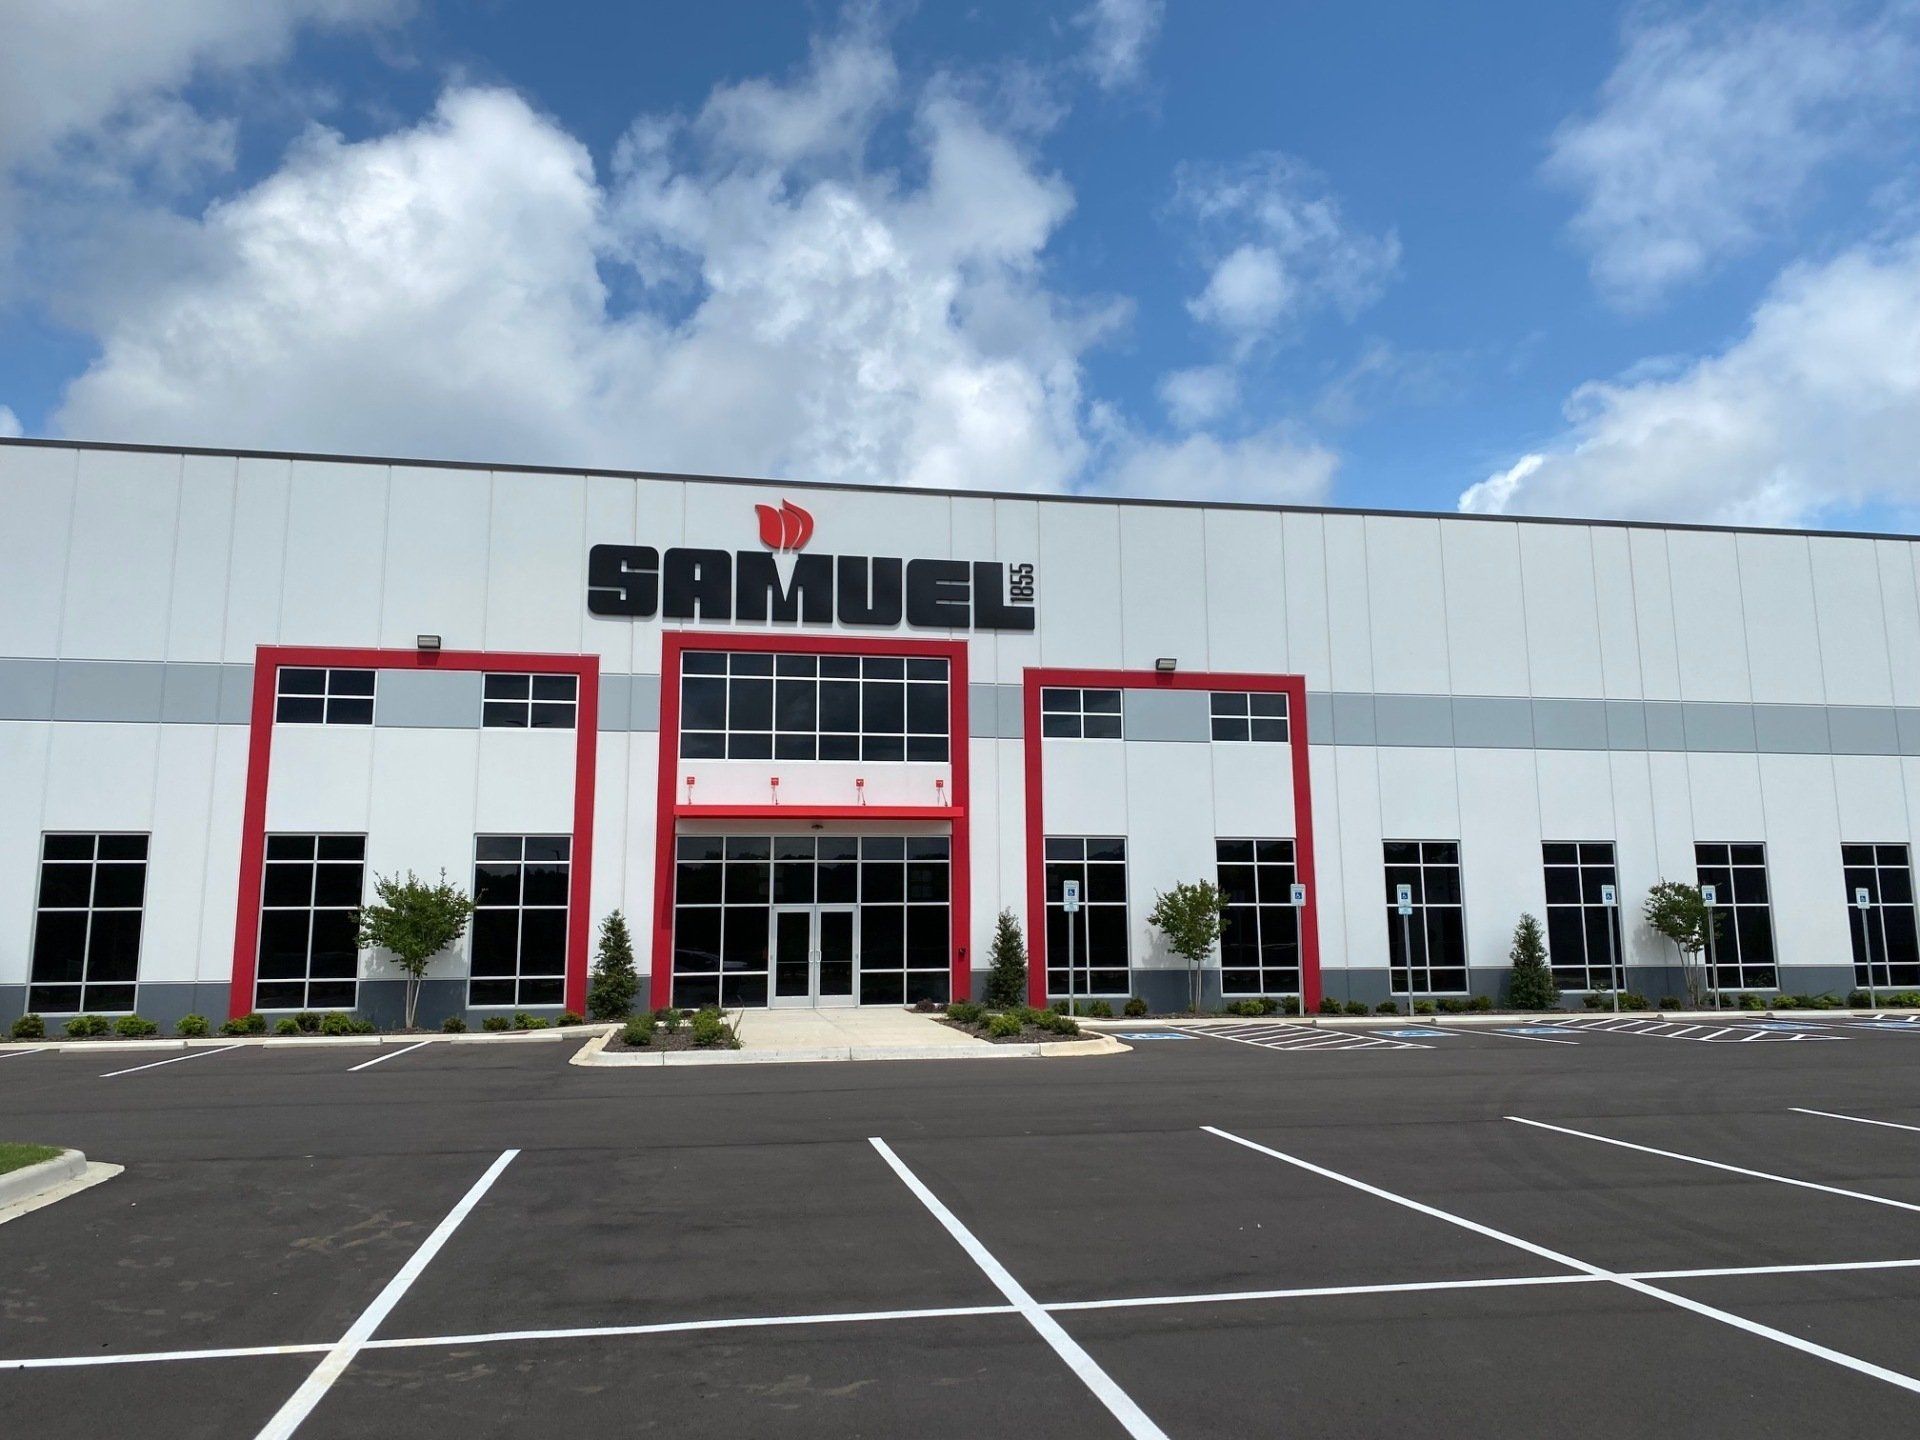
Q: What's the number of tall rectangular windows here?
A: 9